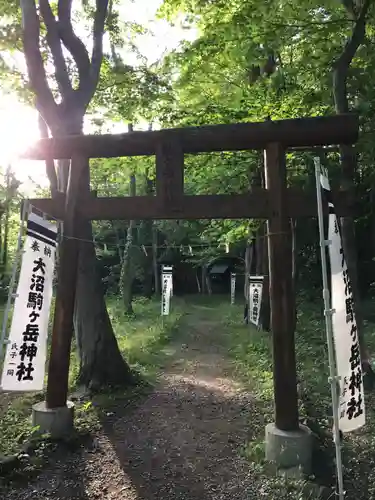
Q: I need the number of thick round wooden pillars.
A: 2